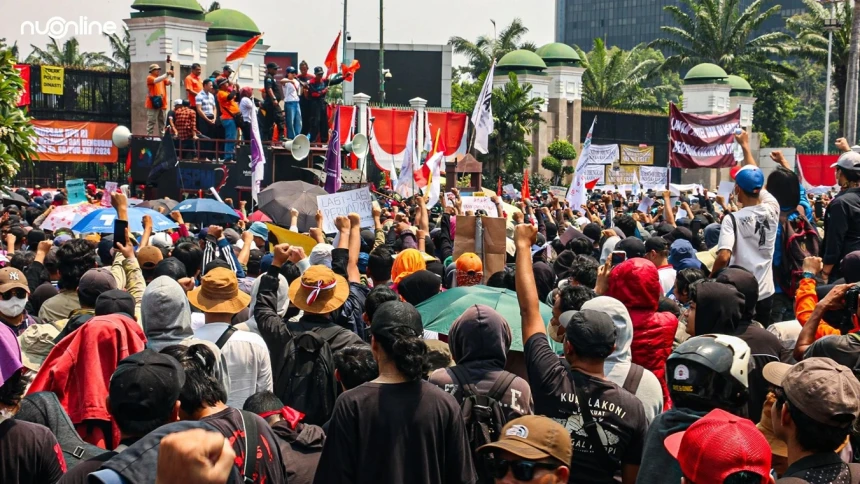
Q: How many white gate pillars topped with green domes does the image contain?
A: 6